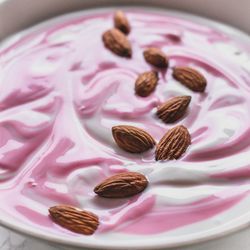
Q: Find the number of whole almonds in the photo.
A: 10